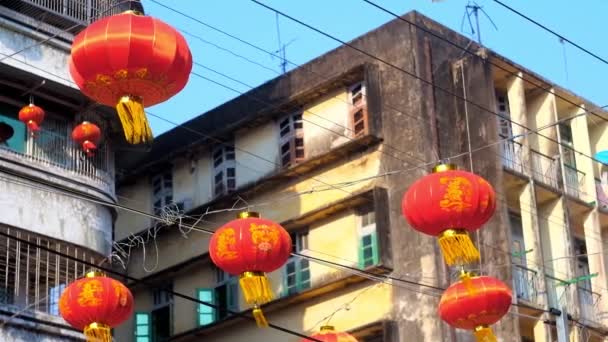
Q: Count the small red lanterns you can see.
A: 2